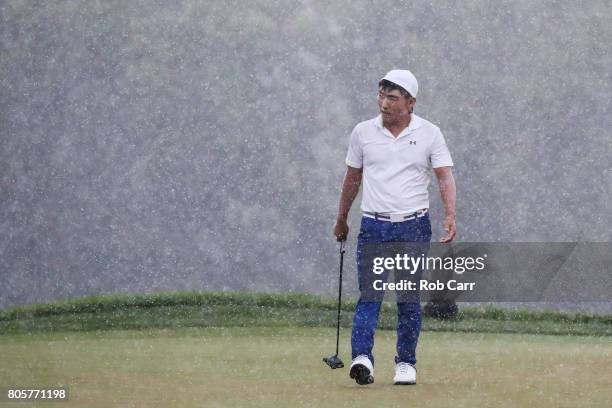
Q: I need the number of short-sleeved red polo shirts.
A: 0